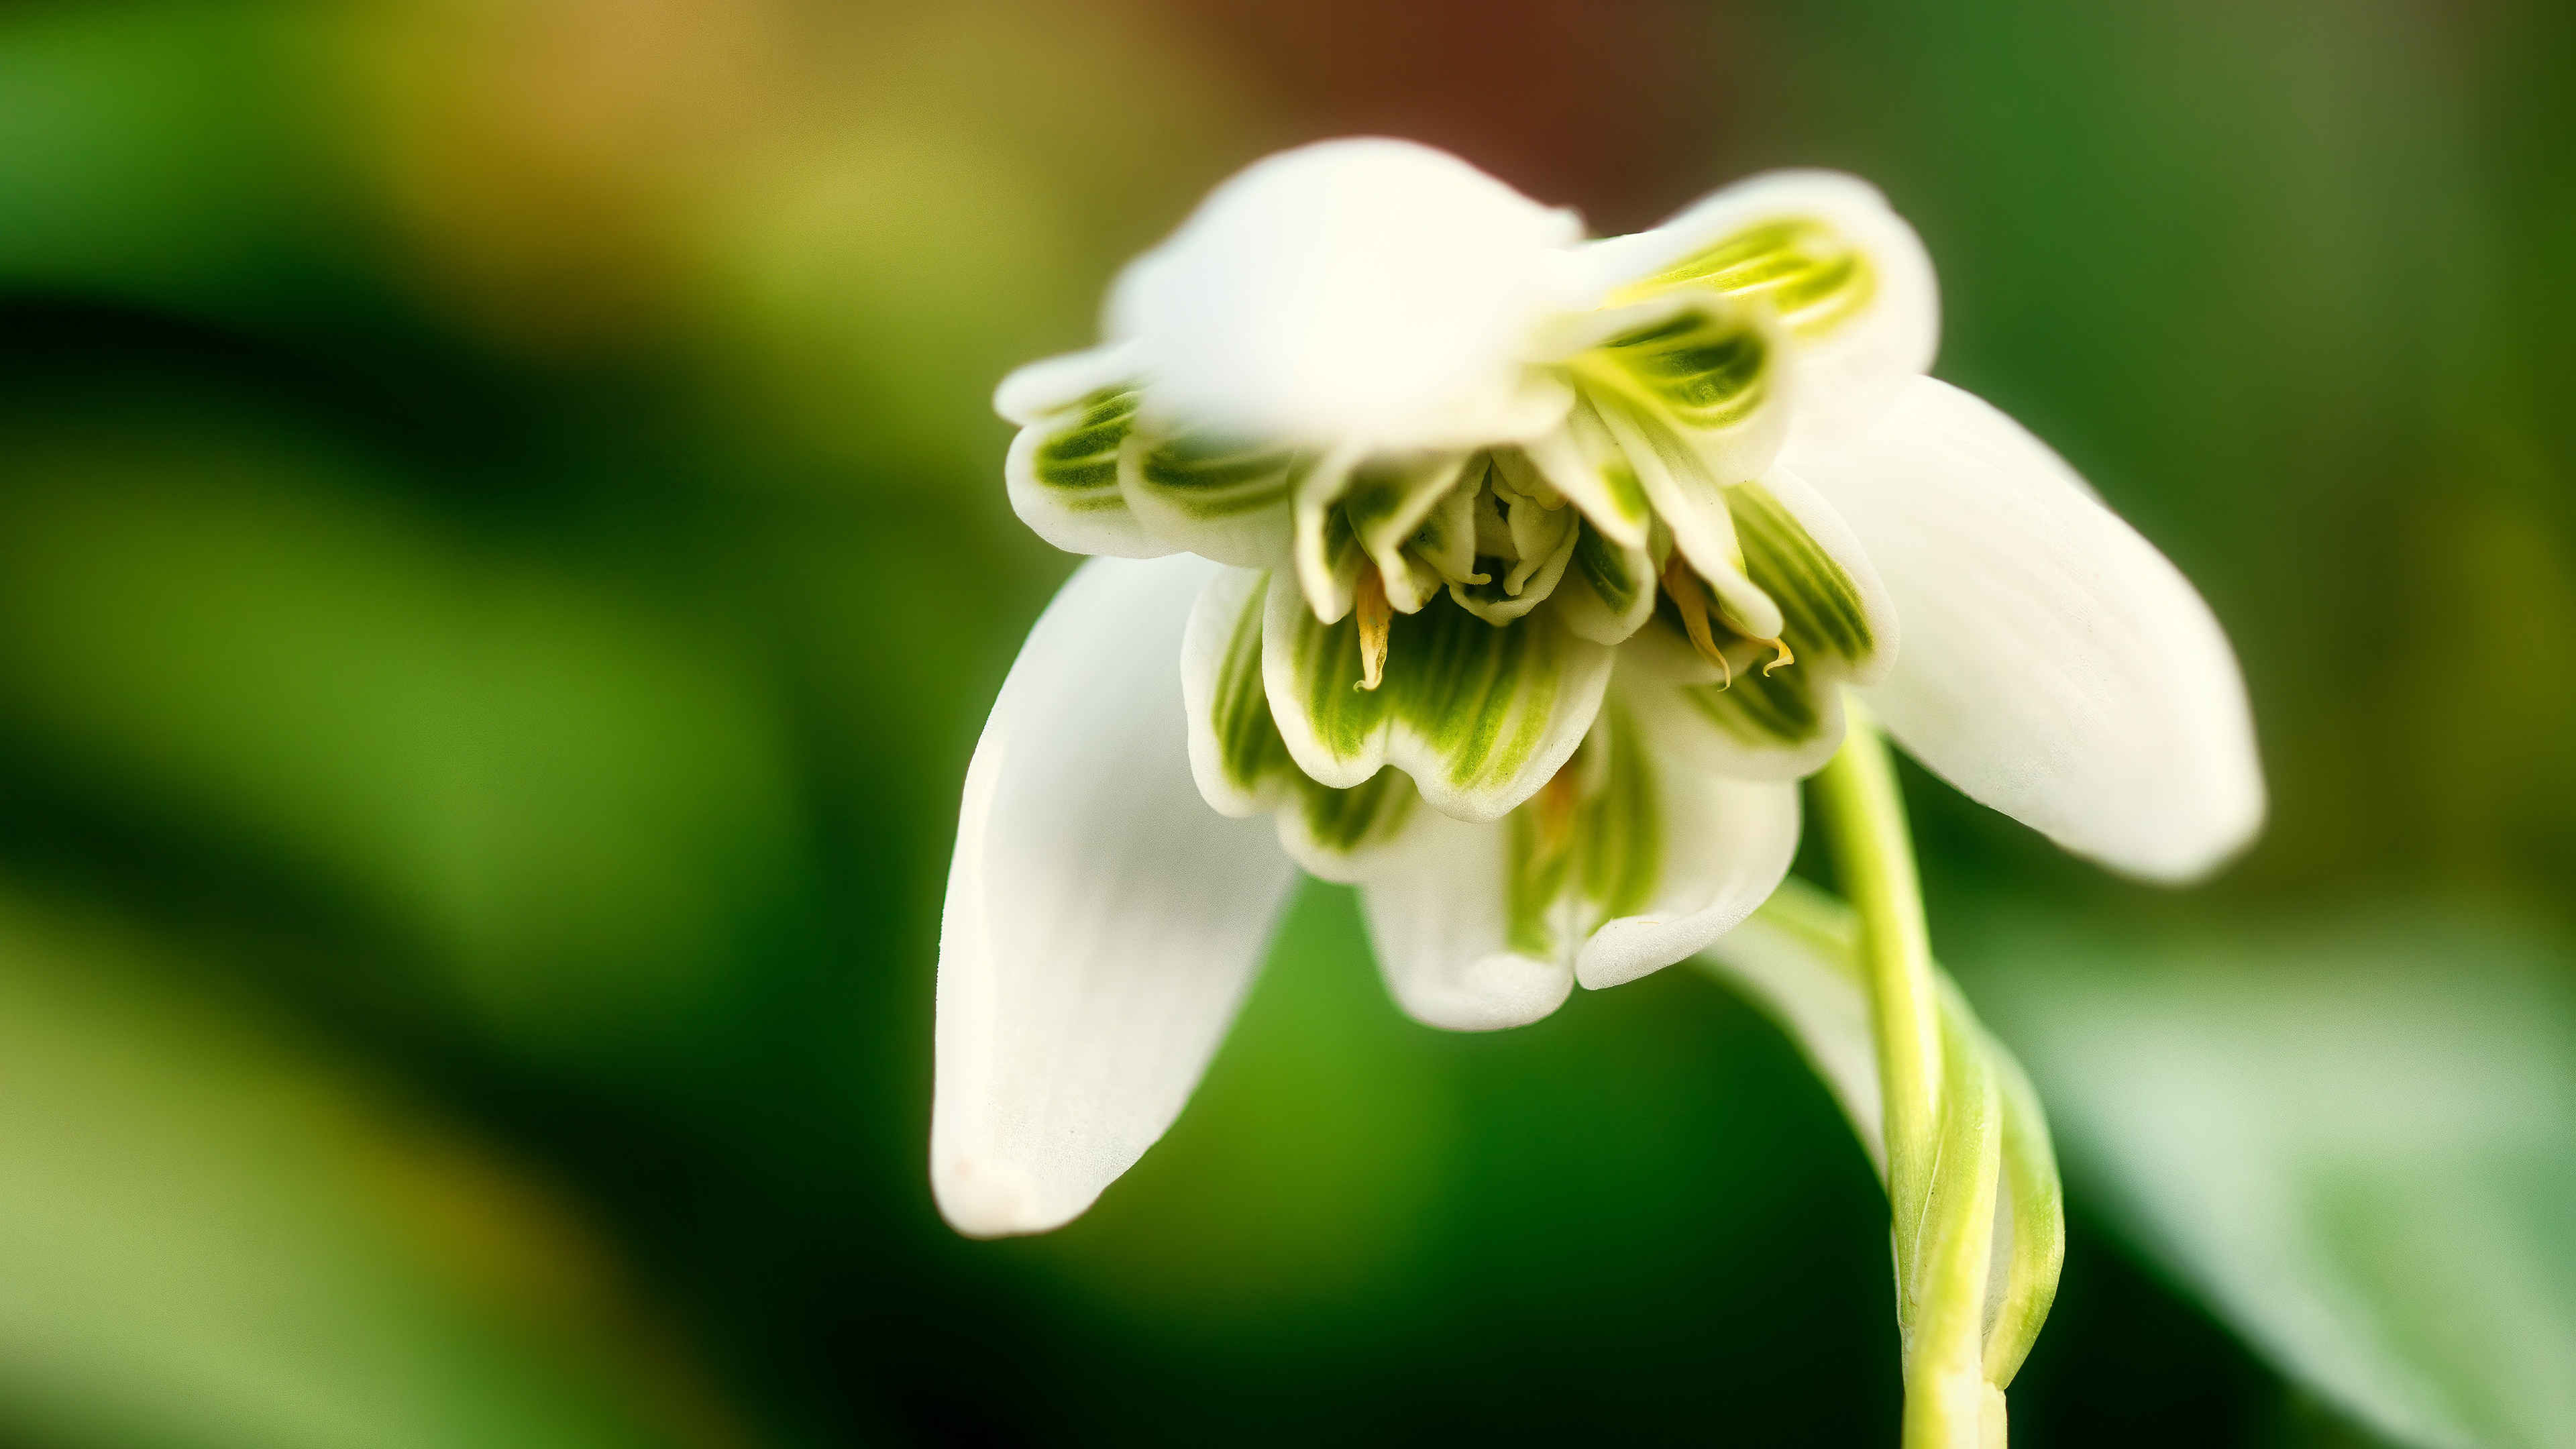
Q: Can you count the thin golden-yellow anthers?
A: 3